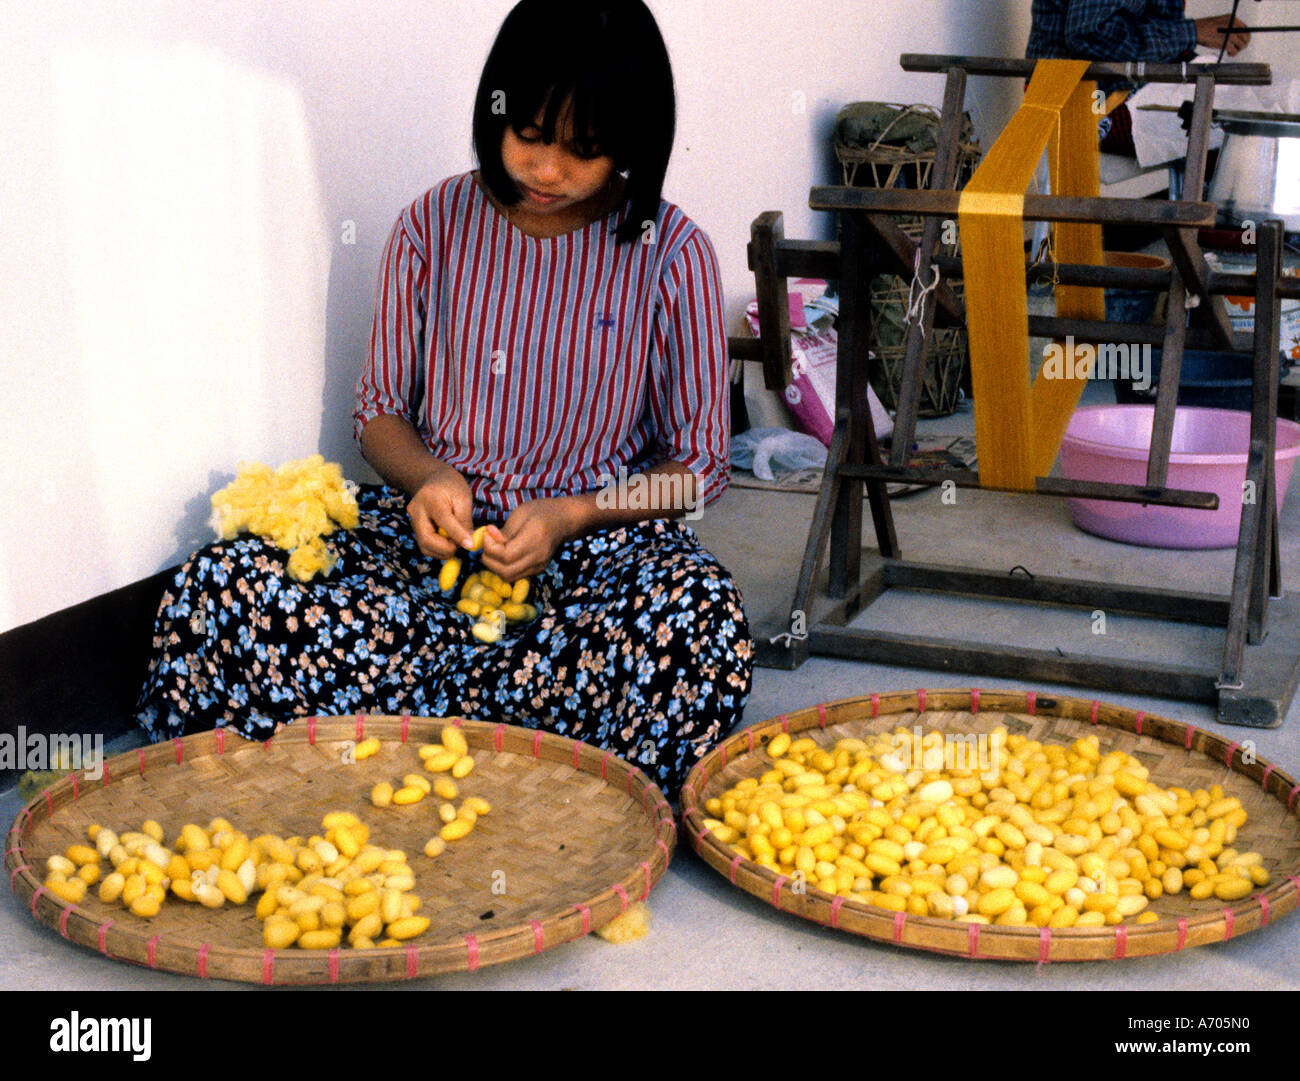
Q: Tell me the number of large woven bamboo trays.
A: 2